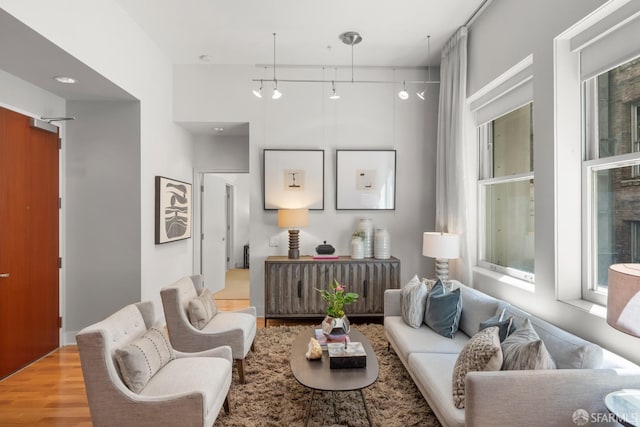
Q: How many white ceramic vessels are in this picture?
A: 3